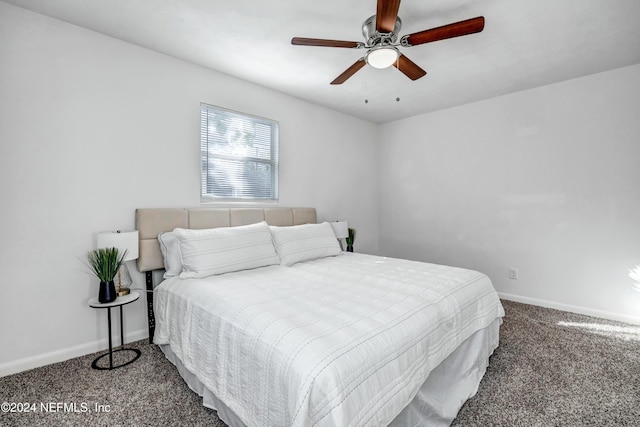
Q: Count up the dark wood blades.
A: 5